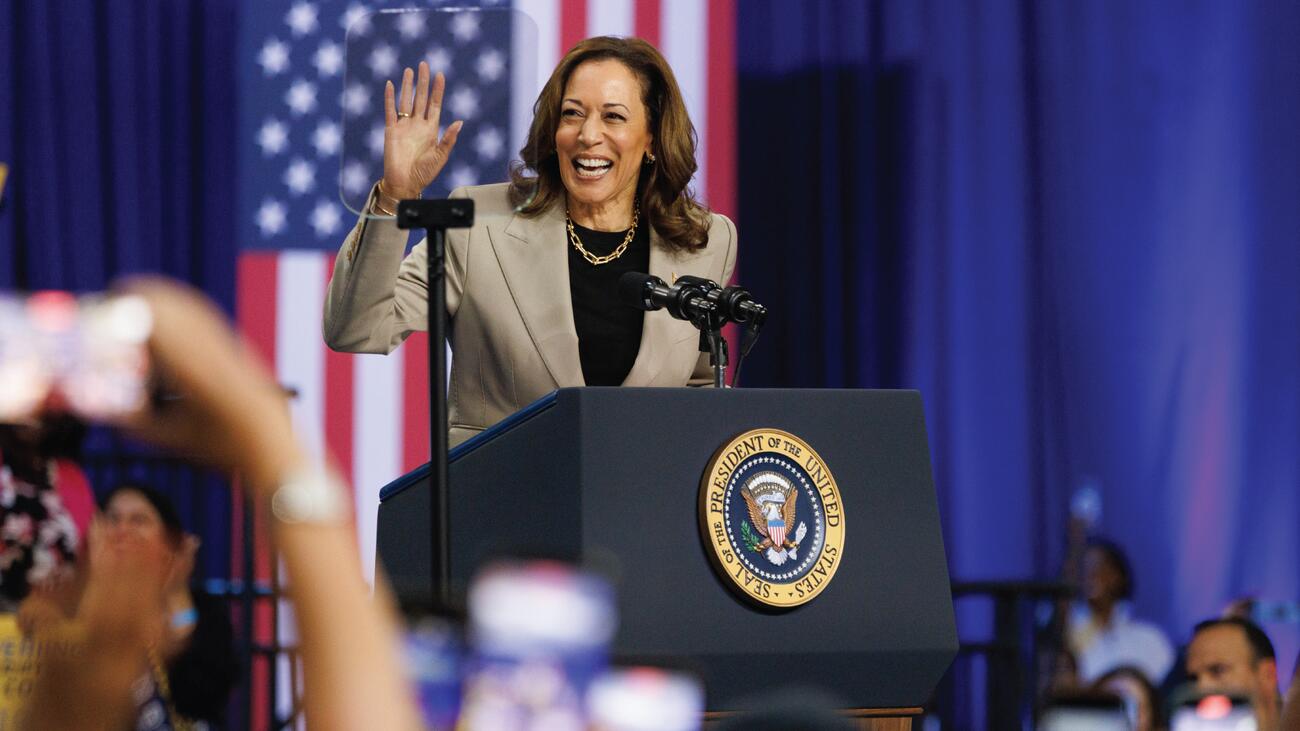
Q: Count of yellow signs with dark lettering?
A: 1